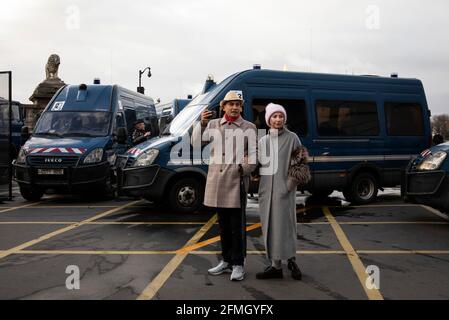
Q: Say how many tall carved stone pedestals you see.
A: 1